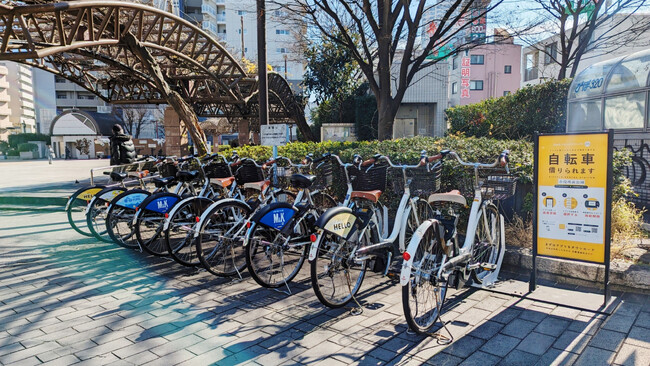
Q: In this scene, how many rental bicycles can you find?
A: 9